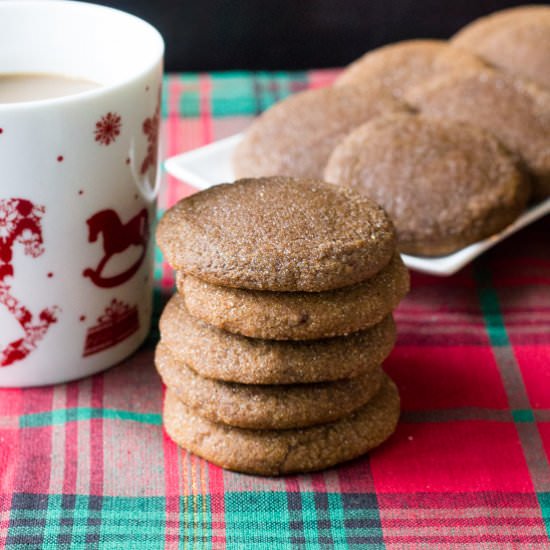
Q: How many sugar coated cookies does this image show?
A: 10